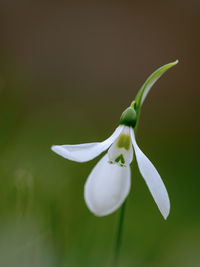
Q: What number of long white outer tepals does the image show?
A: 3